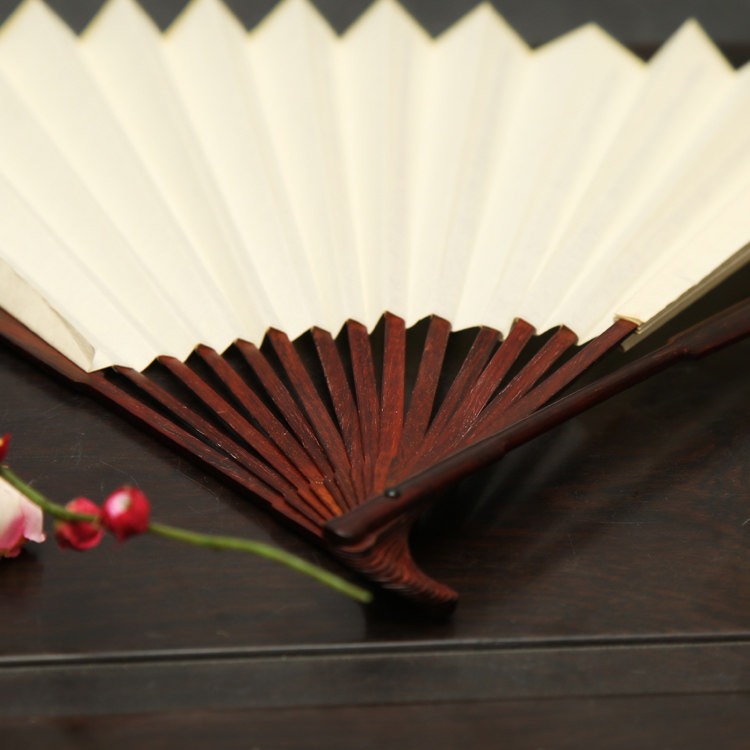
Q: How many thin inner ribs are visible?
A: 13